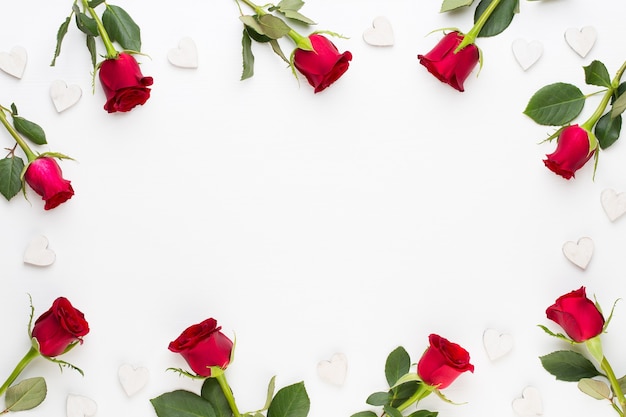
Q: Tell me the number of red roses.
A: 9